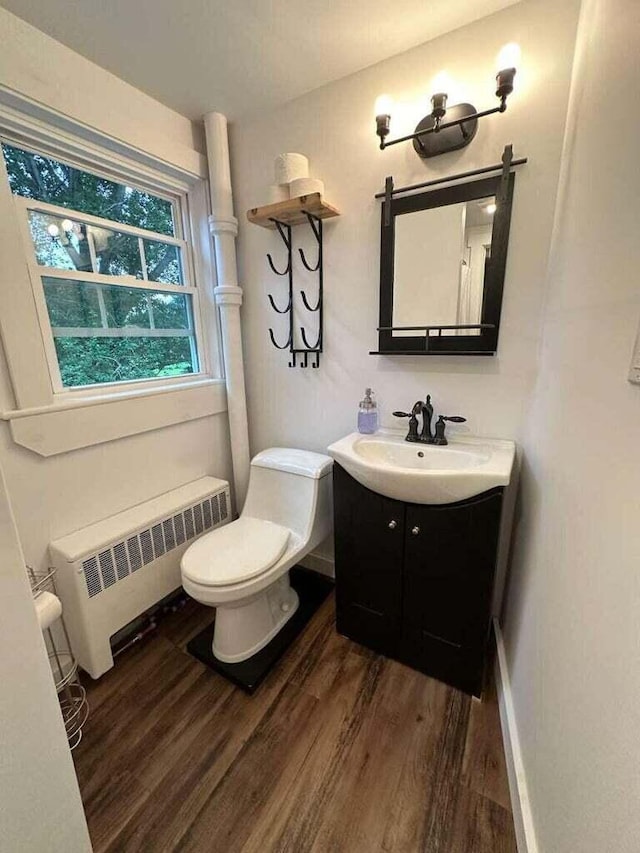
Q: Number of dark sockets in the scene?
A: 3